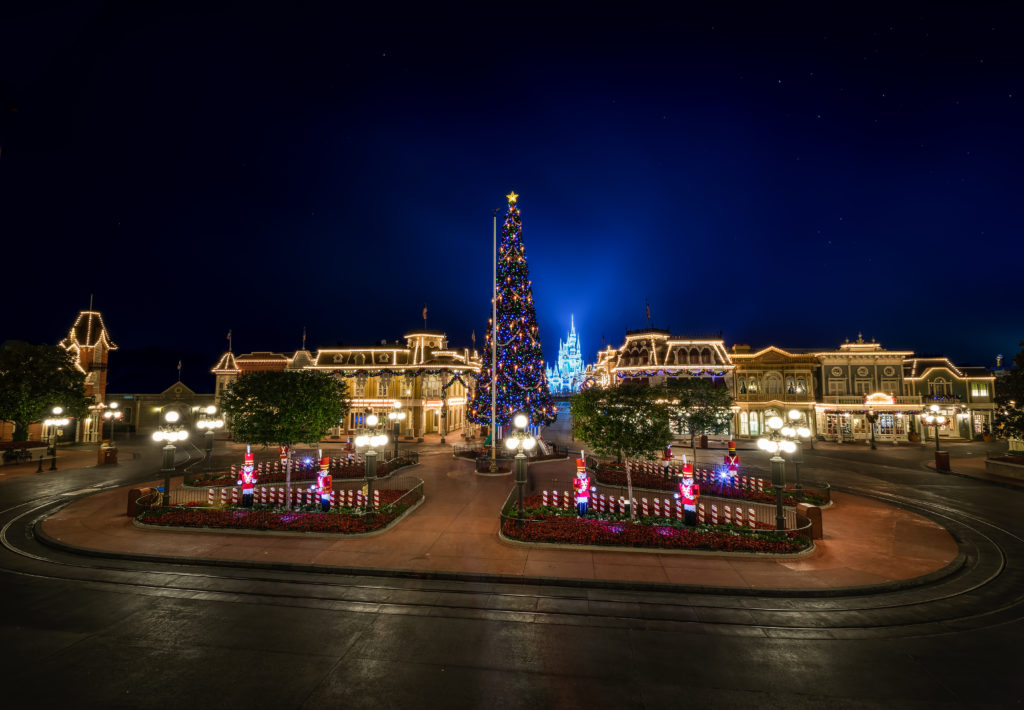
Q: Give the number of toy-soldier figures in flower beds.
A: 8